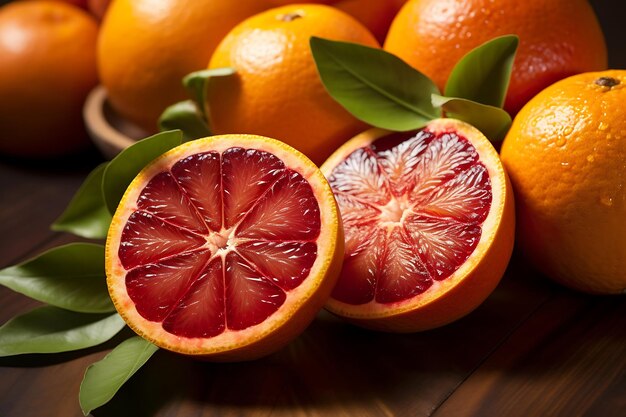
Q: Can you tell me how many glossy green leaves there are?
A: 10